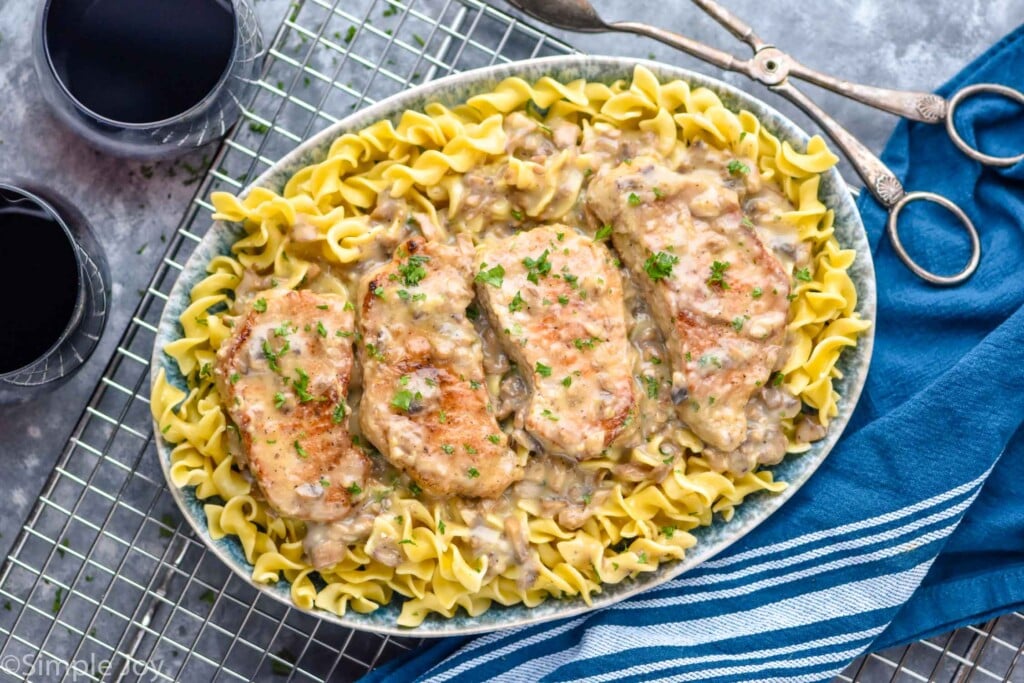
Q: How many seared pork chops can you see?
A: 4